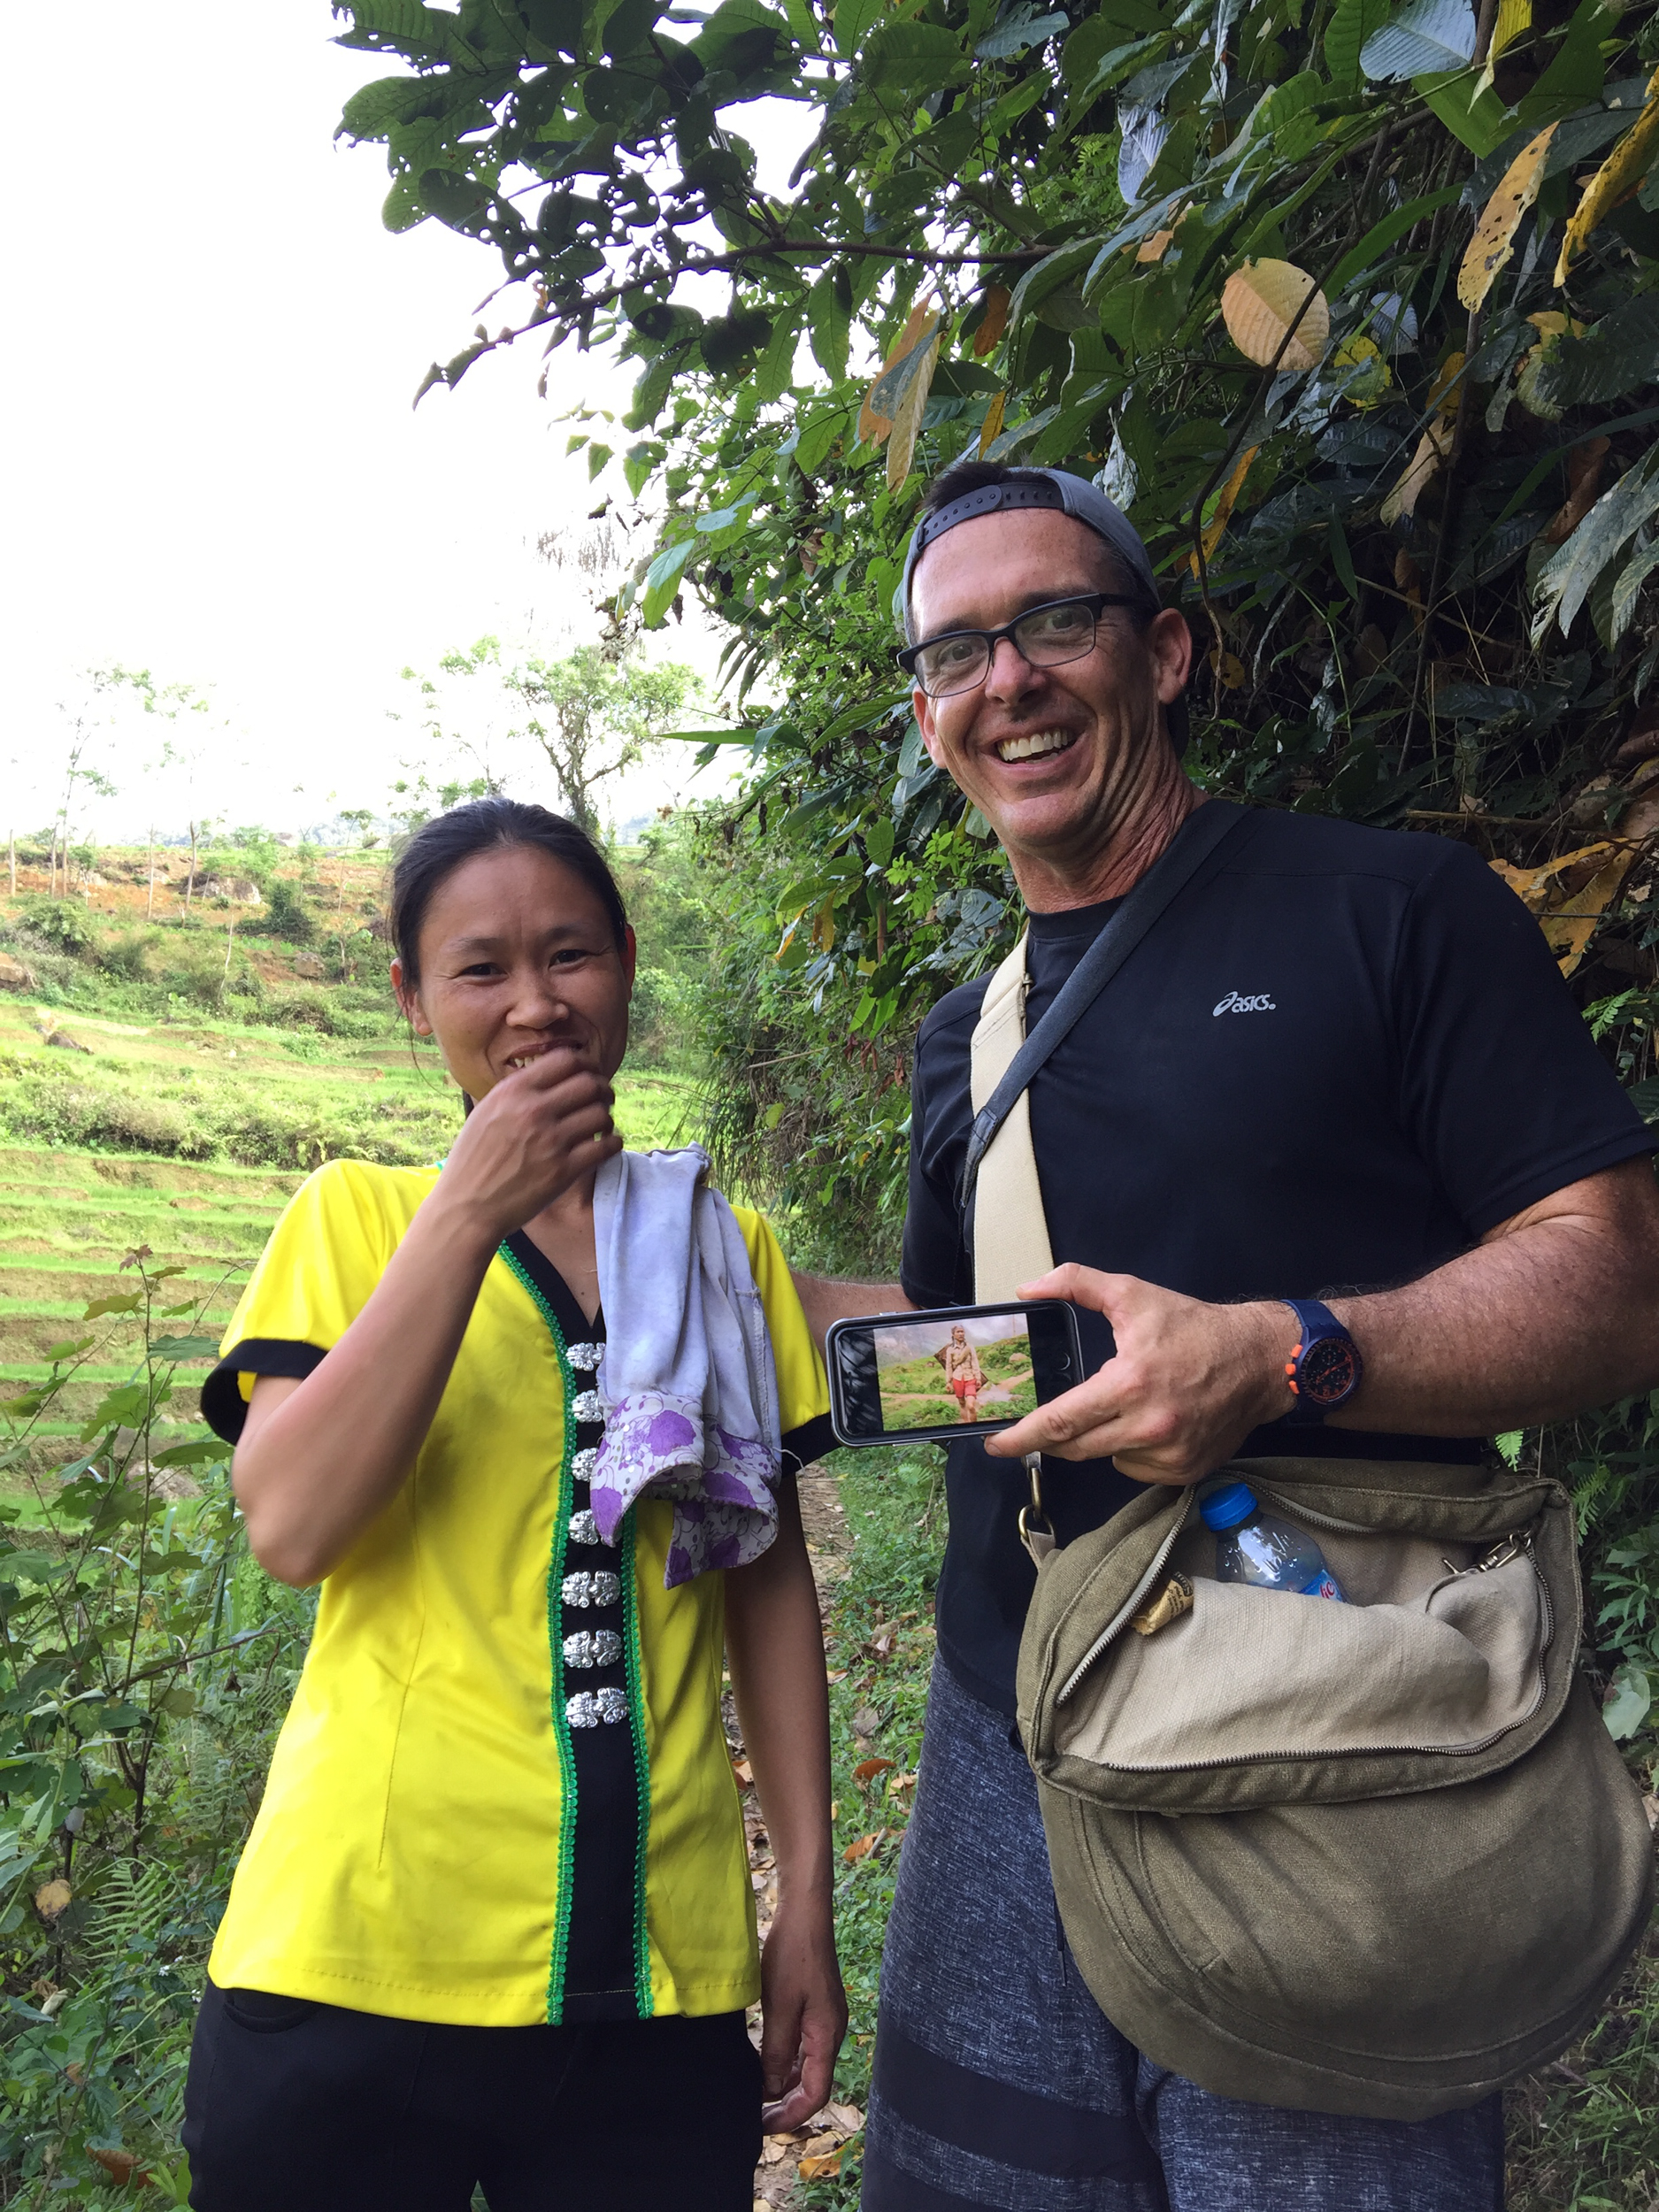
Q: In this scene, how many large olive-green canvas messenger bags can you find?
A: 1